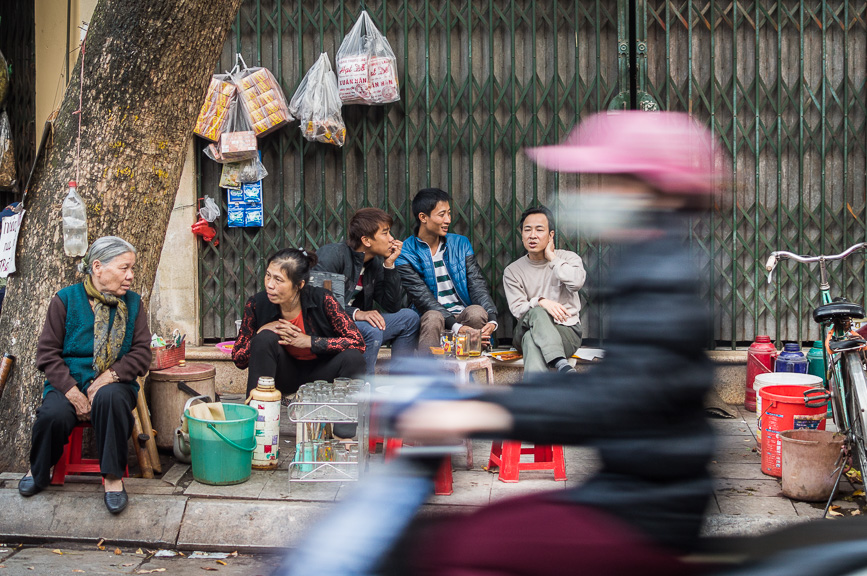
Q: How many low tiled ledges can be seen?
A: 1